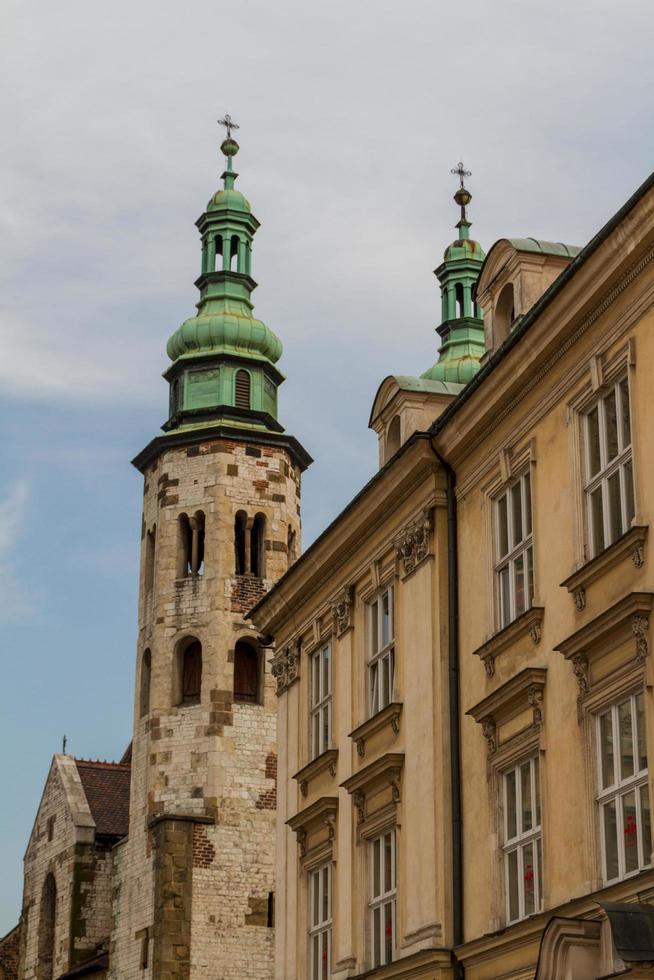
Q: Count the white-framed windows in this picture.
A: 8